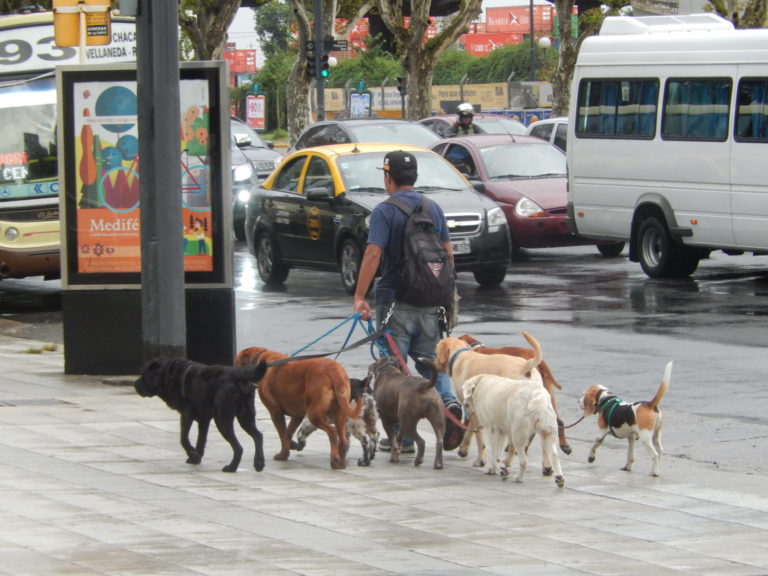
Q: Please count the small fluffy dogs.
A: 0